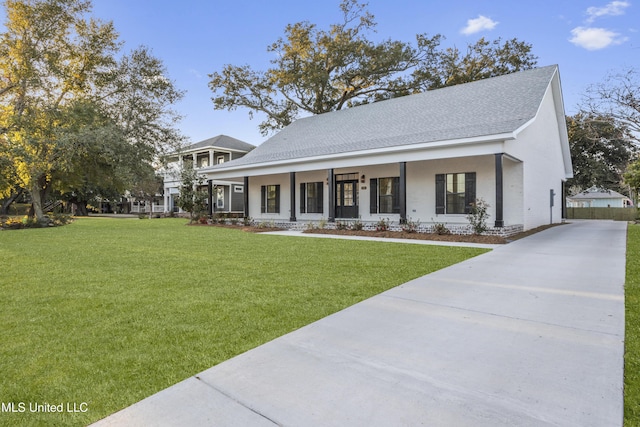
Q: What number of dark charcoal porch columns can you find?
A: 6